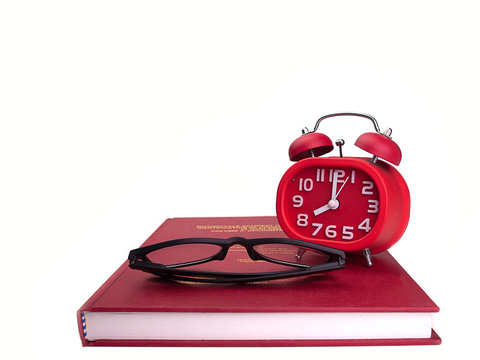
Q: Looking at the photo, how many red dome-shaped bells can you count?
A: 2